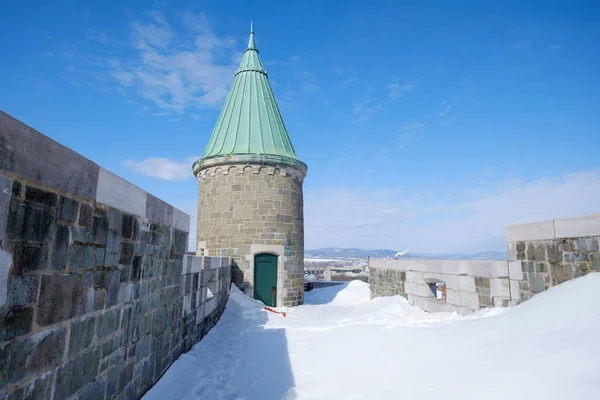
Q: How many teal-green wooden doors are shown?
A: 1